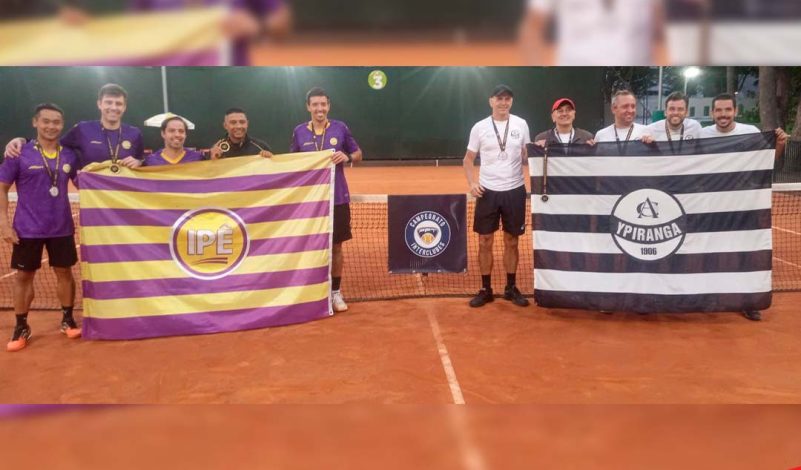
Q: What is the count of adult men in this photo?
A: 10